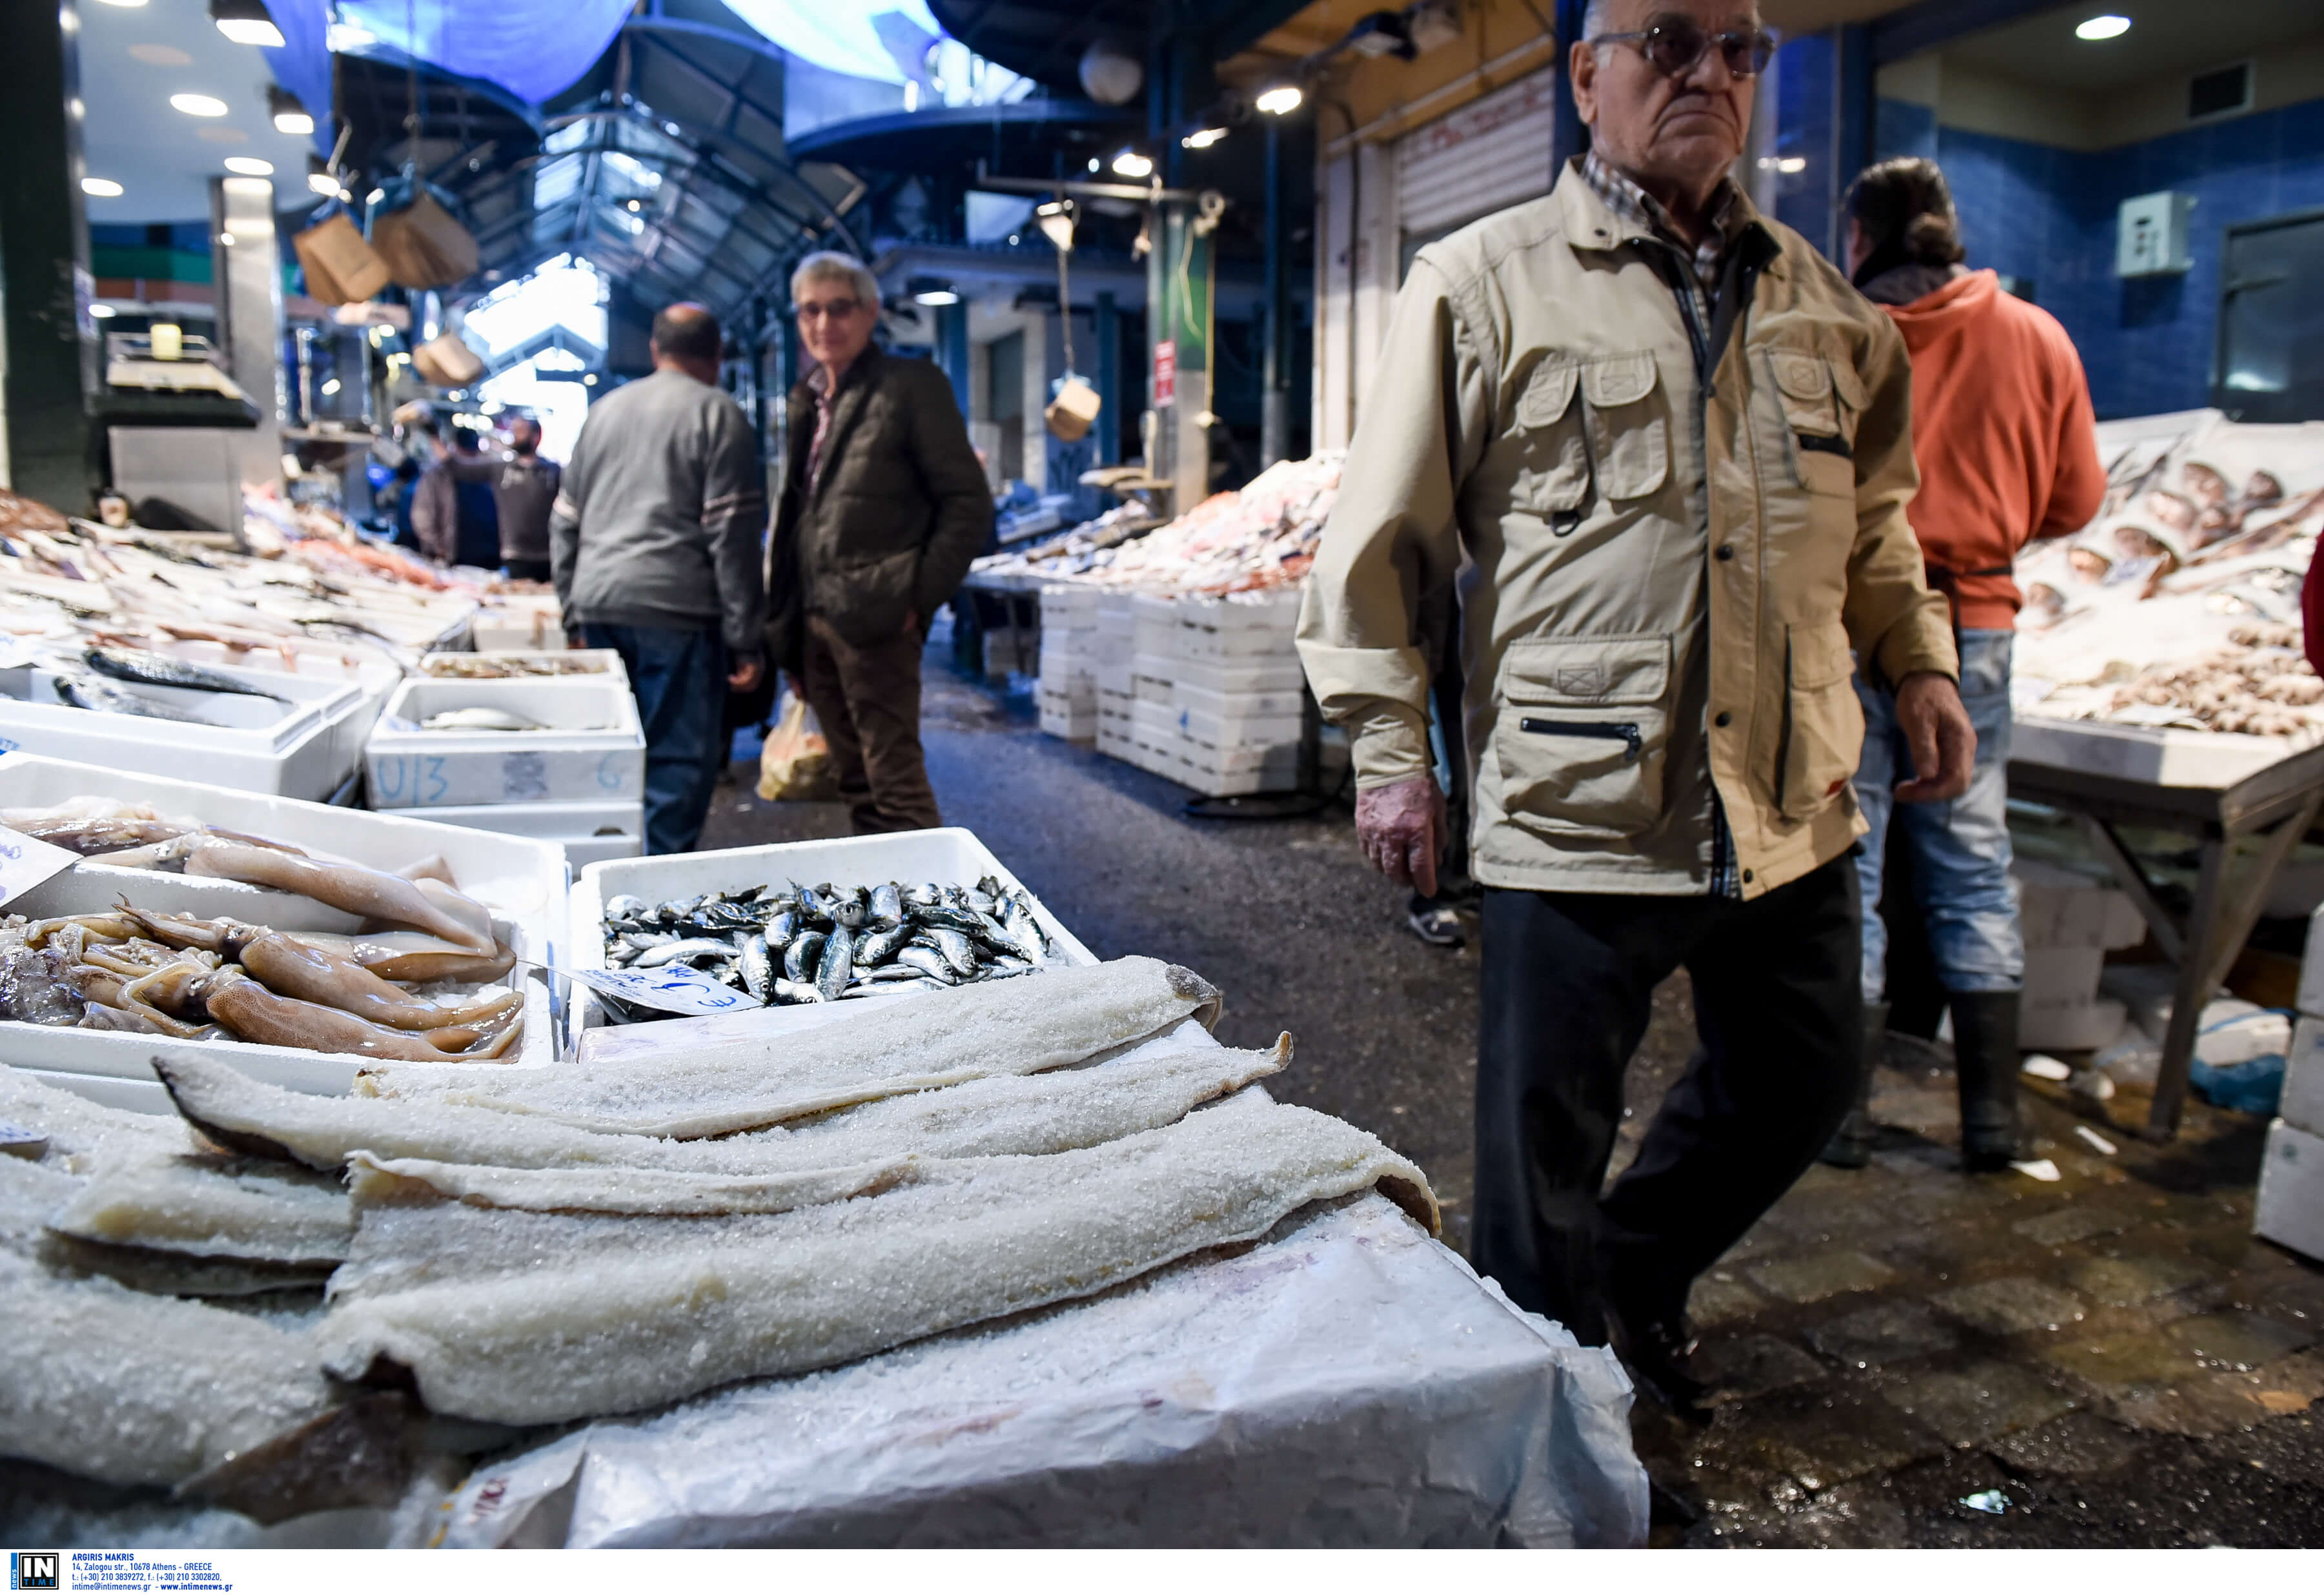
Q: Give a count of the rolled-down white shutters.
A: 1